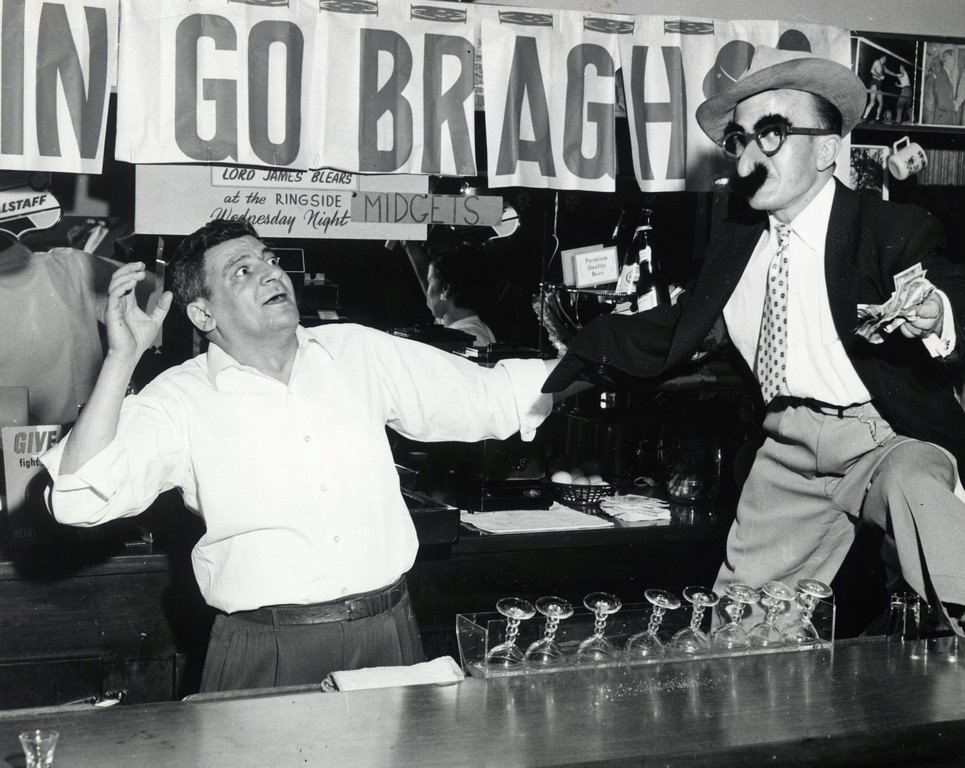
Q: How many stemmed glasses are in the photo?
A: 8